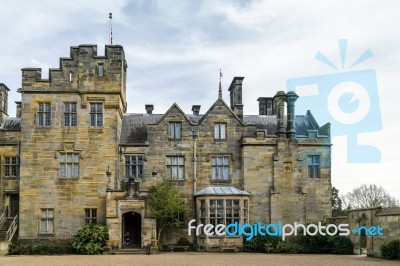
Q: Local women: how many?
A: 0